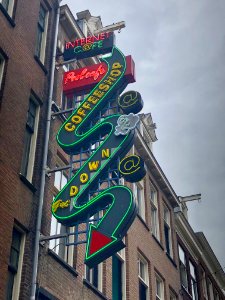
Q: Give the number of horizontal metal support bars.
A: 4